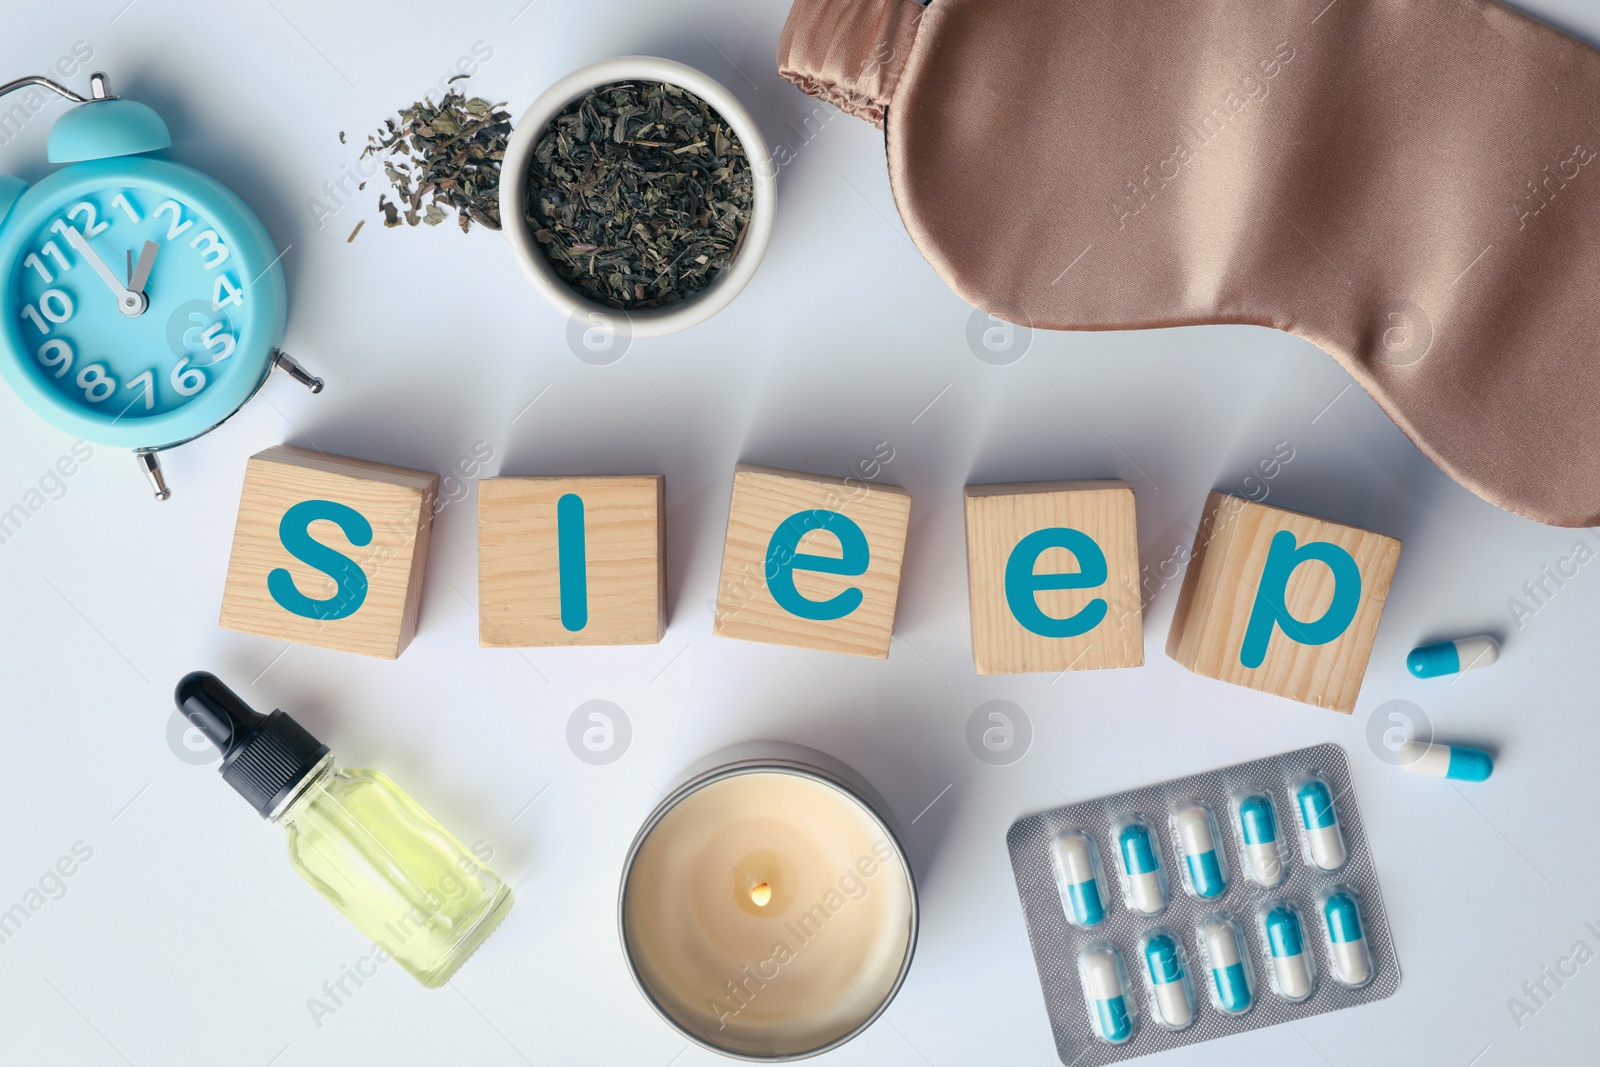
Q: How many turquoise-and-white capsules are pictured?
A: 12